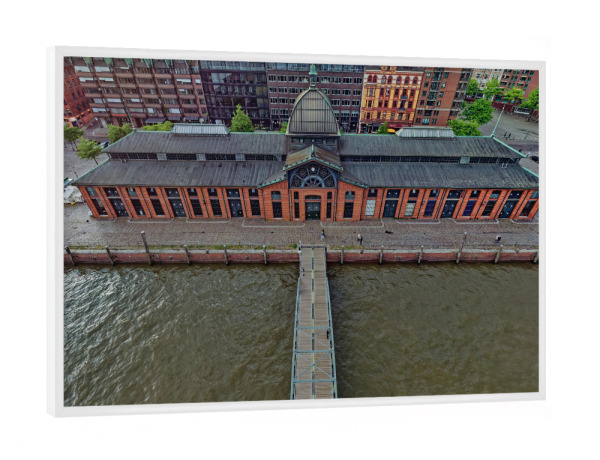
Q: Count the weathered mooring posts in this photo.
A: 12